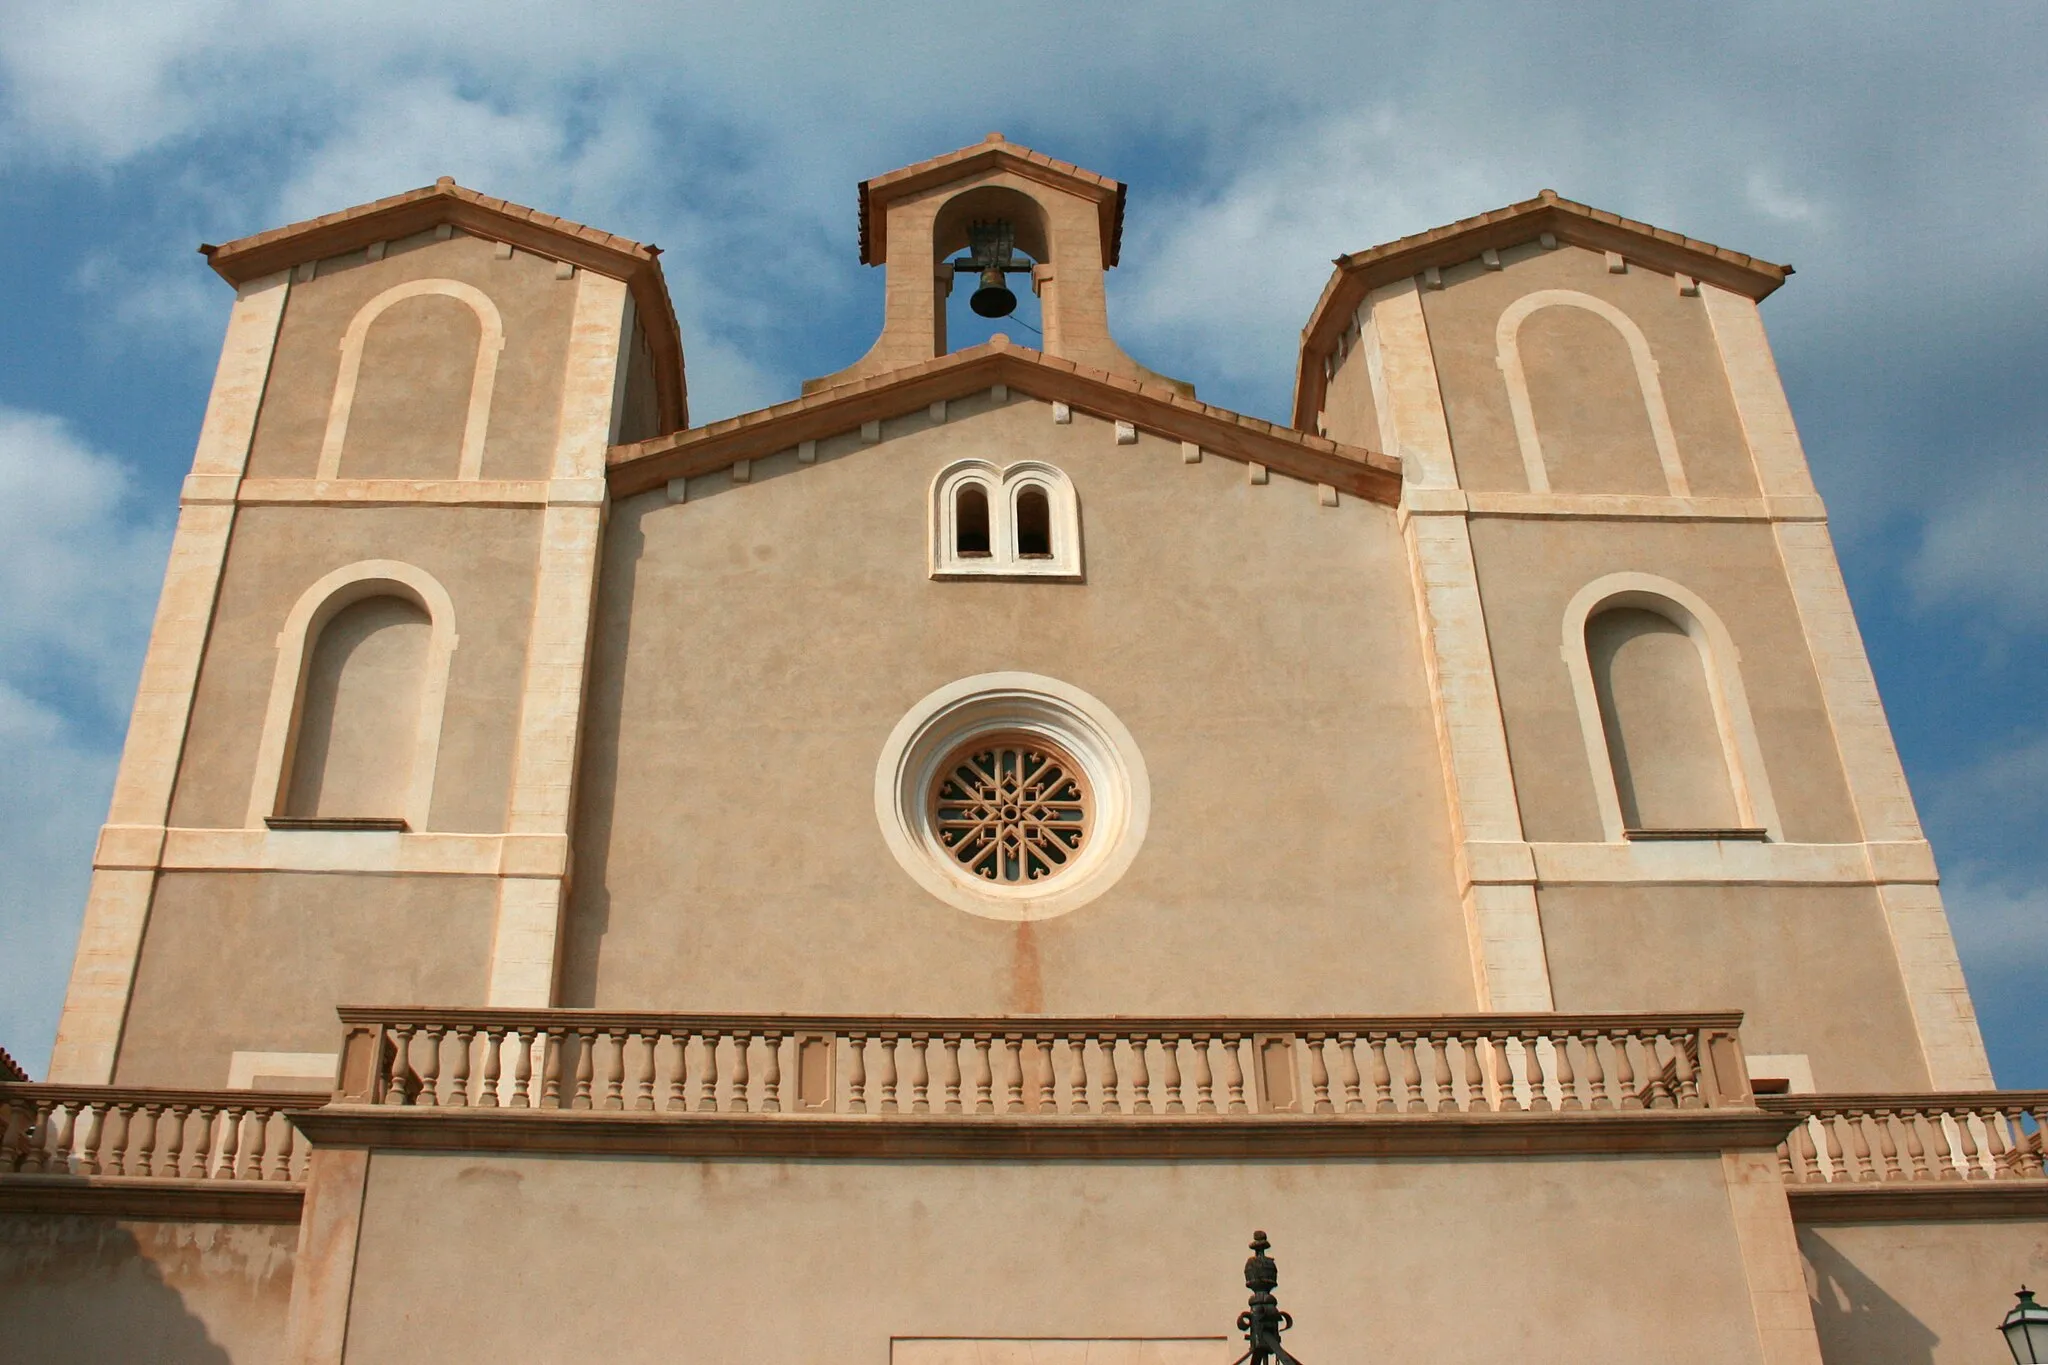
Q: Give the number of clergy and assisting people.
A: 0